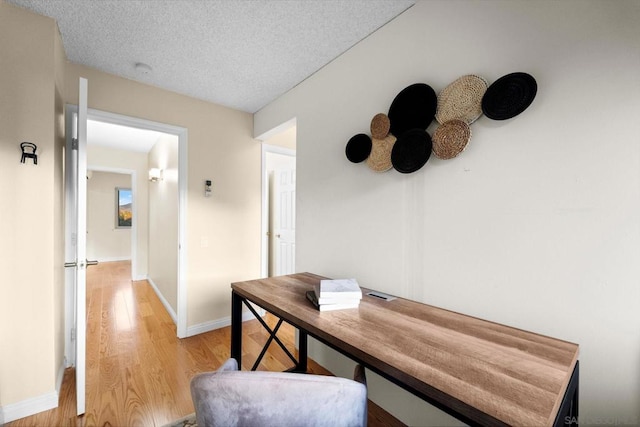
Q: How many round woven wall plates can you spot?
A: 8